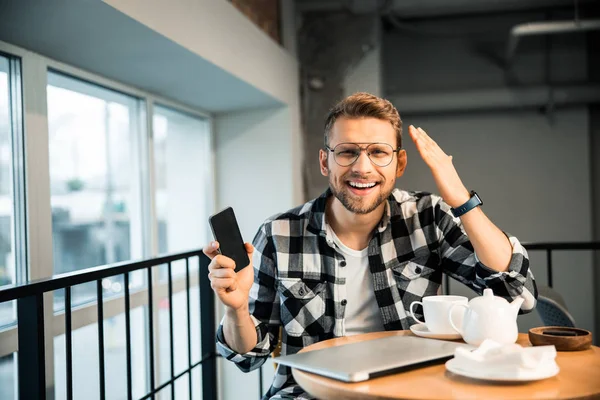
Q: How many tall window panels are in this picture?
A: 3